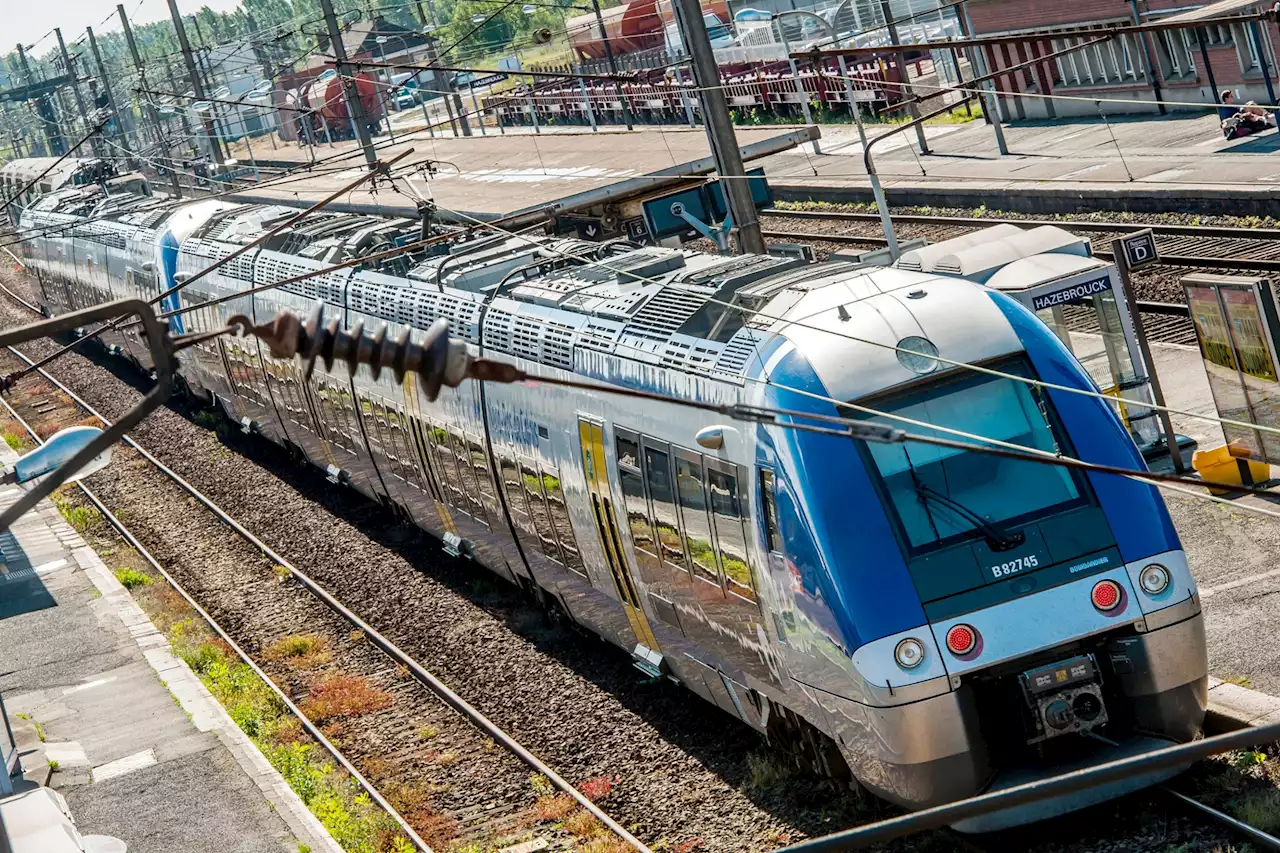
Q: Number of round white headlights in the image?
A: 2